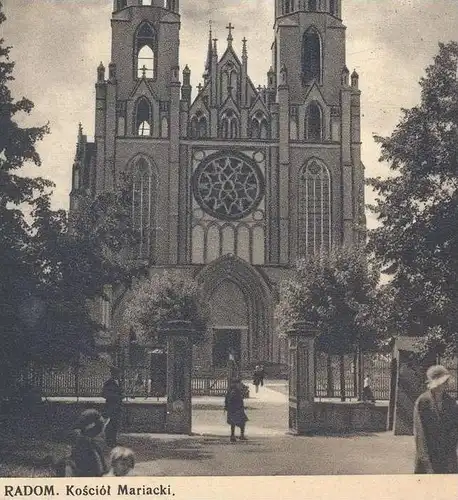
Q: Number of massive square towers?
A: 2